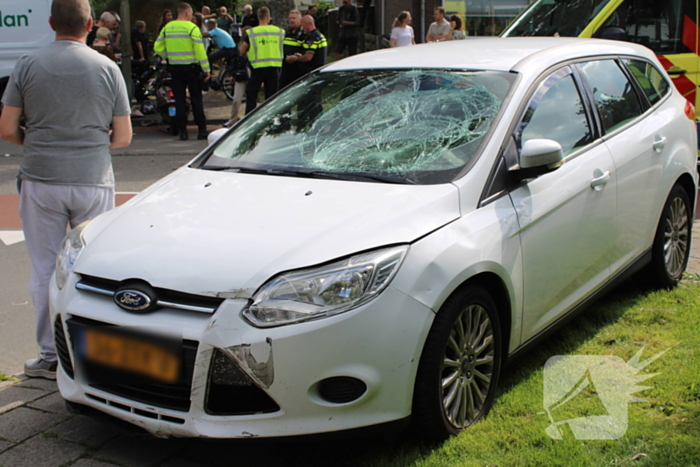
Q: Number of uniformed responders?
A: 4